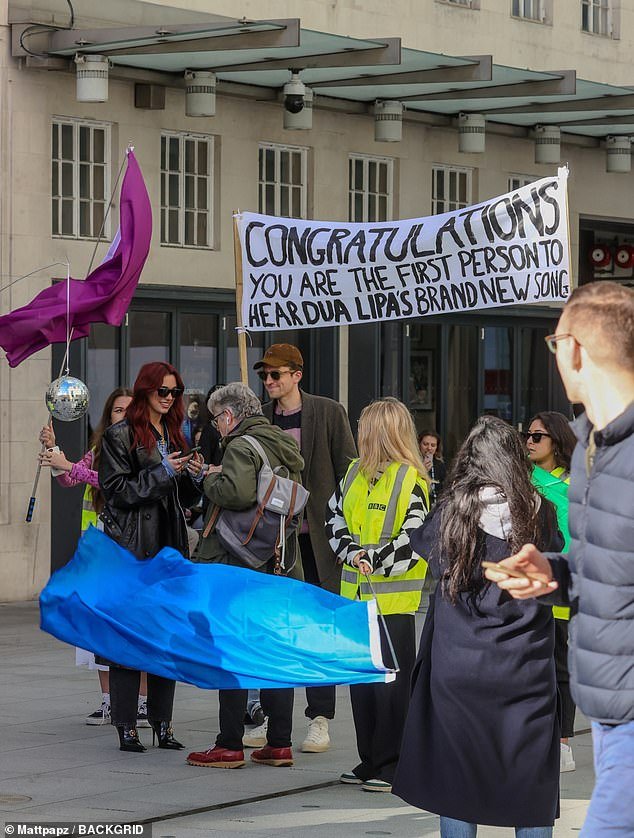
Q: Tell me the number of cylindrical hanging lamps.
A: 7